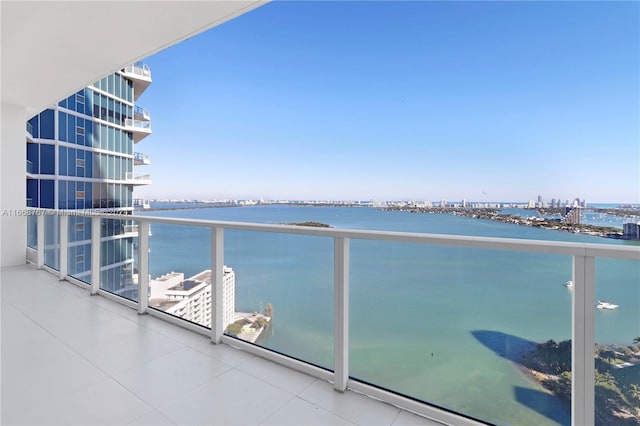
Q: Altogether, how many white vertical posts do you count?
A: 7